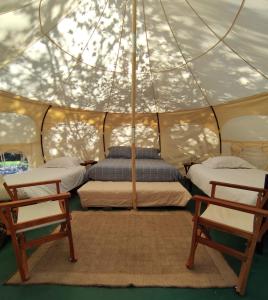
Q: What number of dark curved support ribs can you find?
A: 4